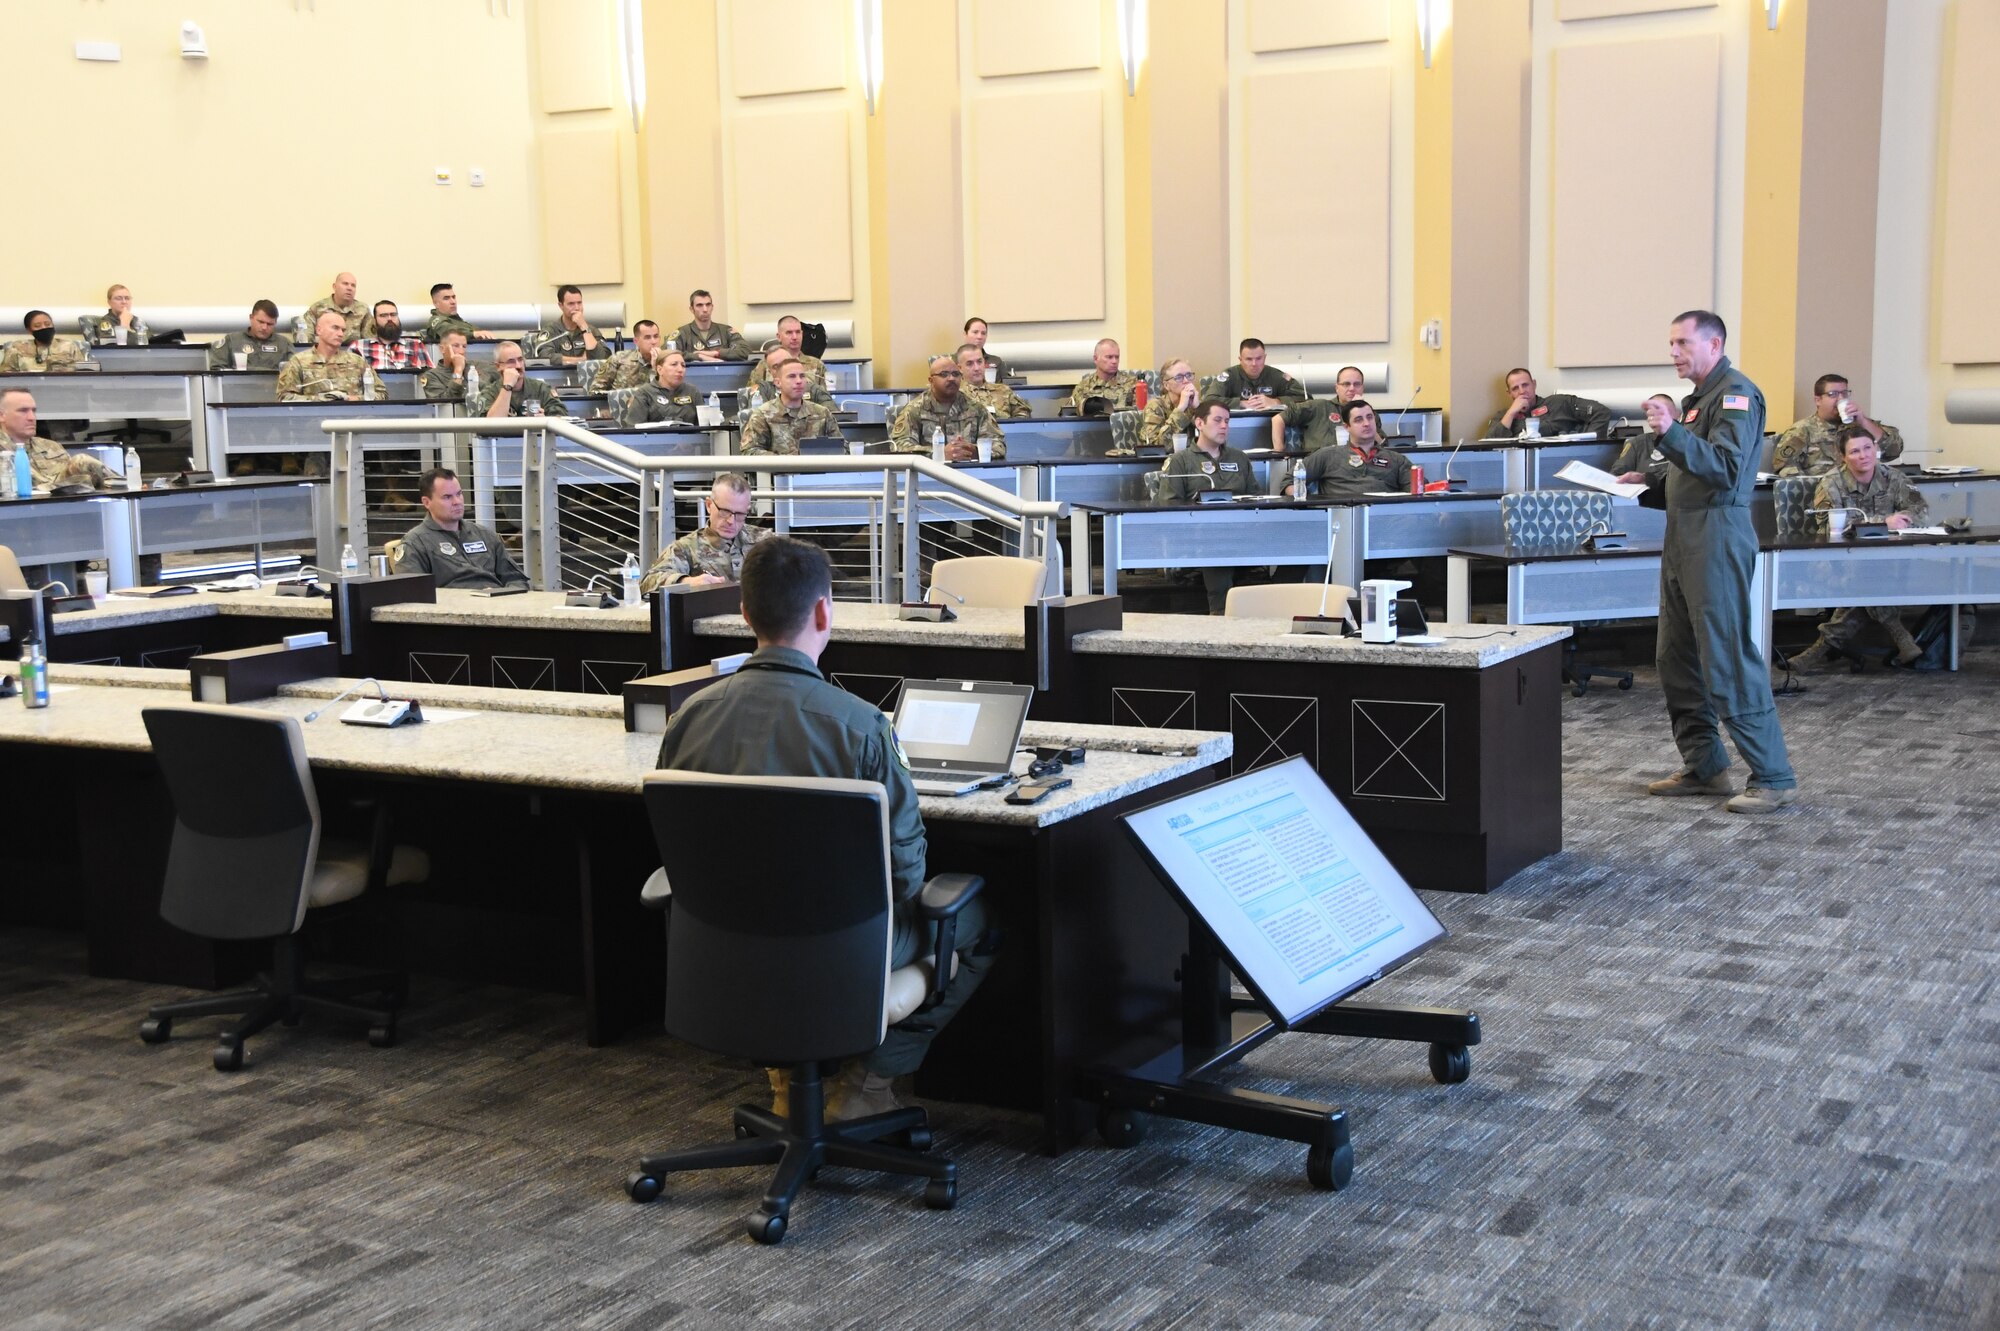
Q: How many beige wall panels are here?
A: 11